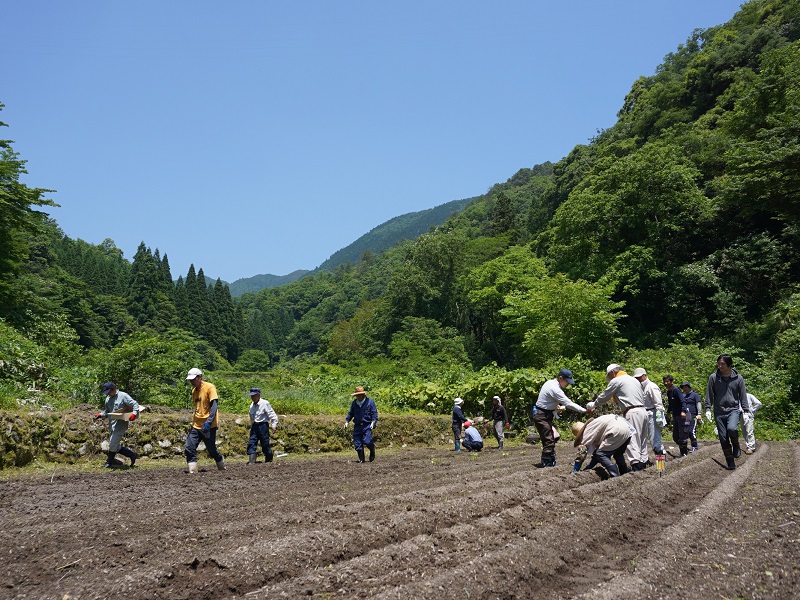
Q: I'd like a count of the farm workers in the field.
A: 15